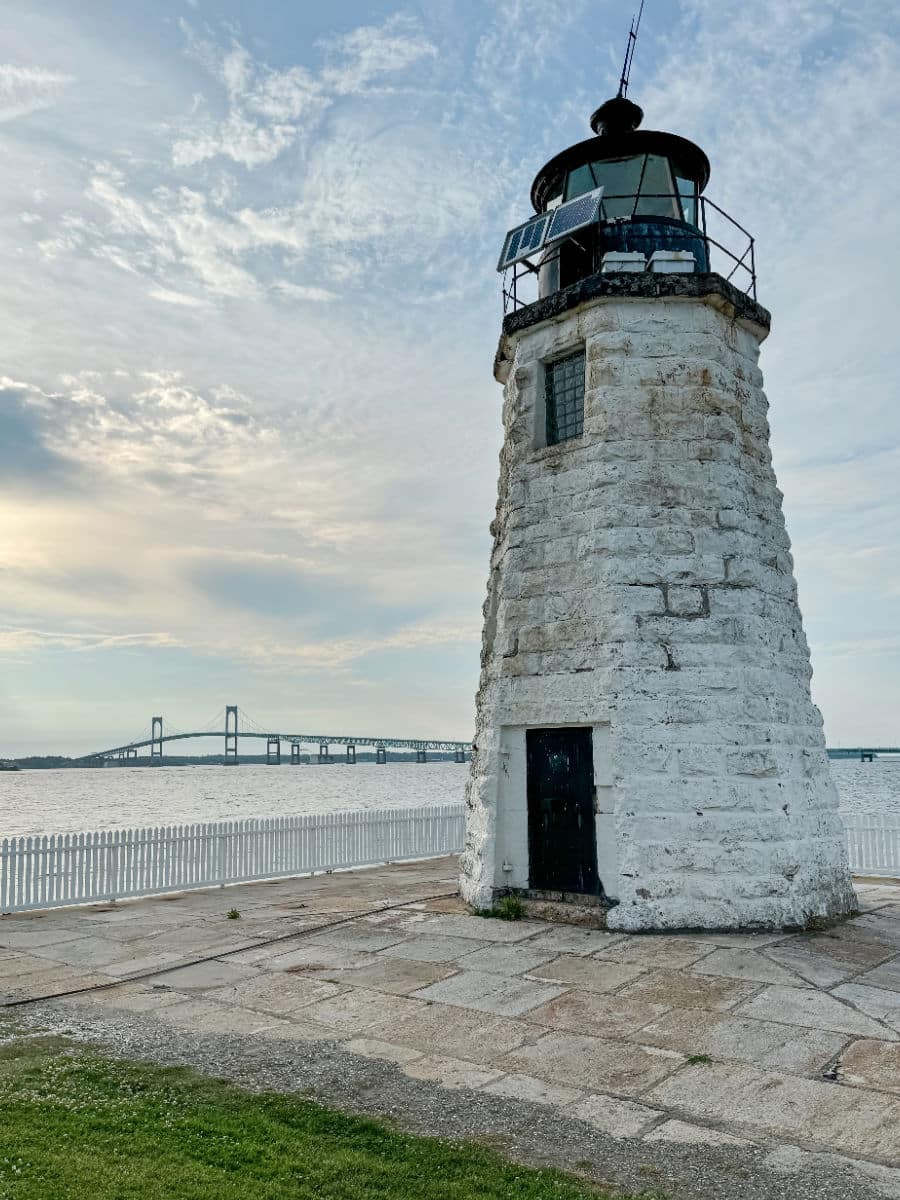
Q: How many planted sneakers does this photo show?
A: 0